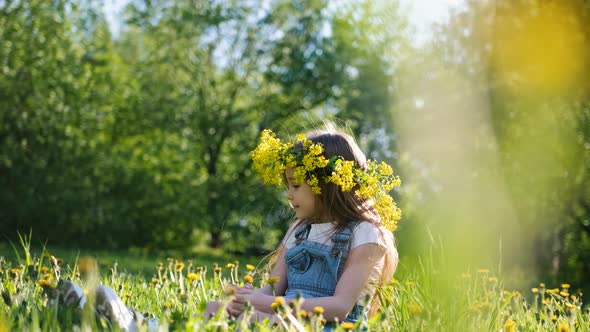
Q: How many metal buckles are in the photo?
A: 2